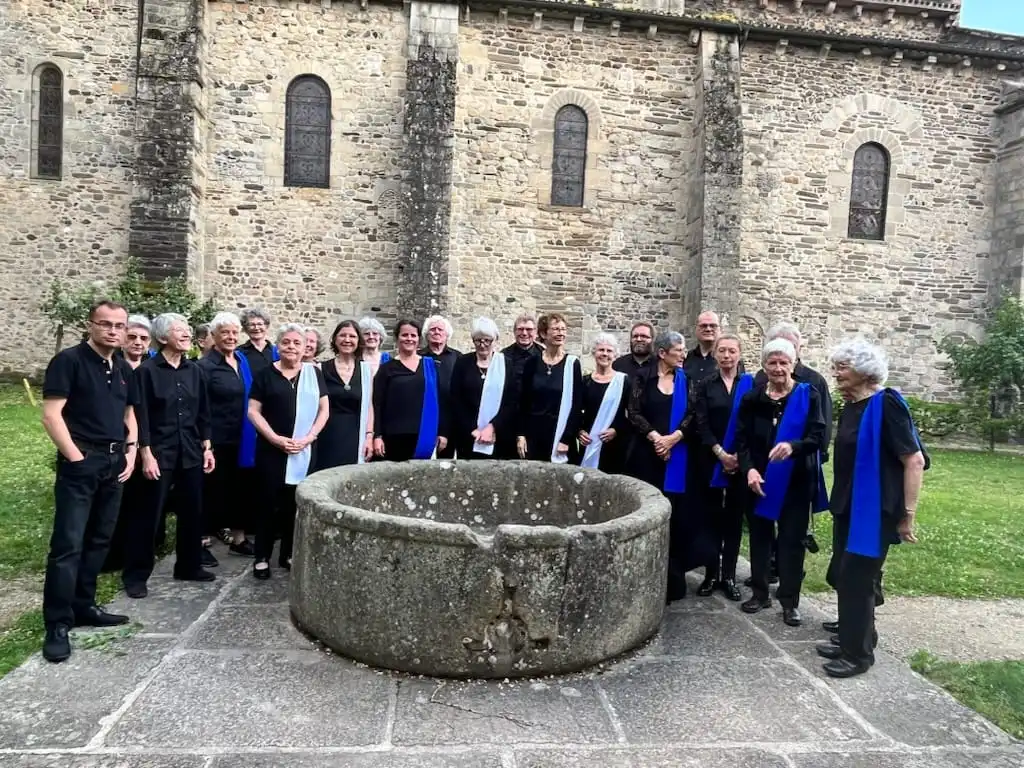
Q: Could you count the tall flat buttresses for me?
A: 3